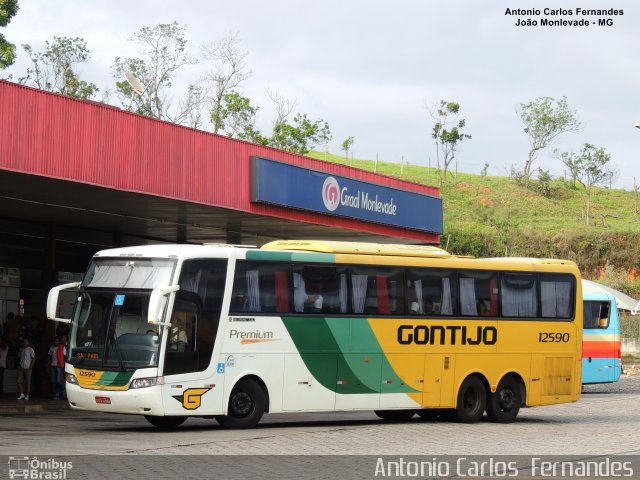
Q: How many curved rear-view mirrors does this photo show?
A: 2